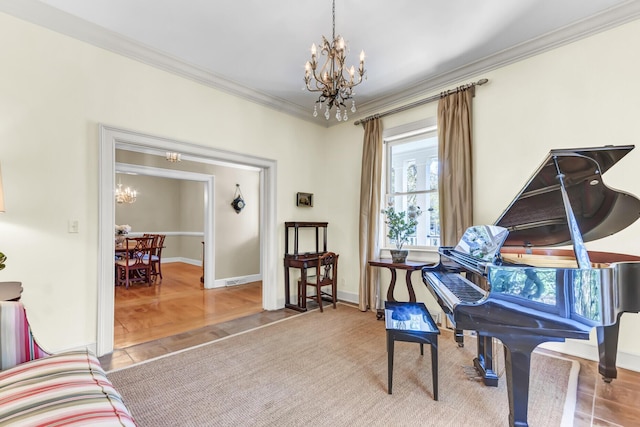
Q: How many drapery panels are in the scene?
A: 2